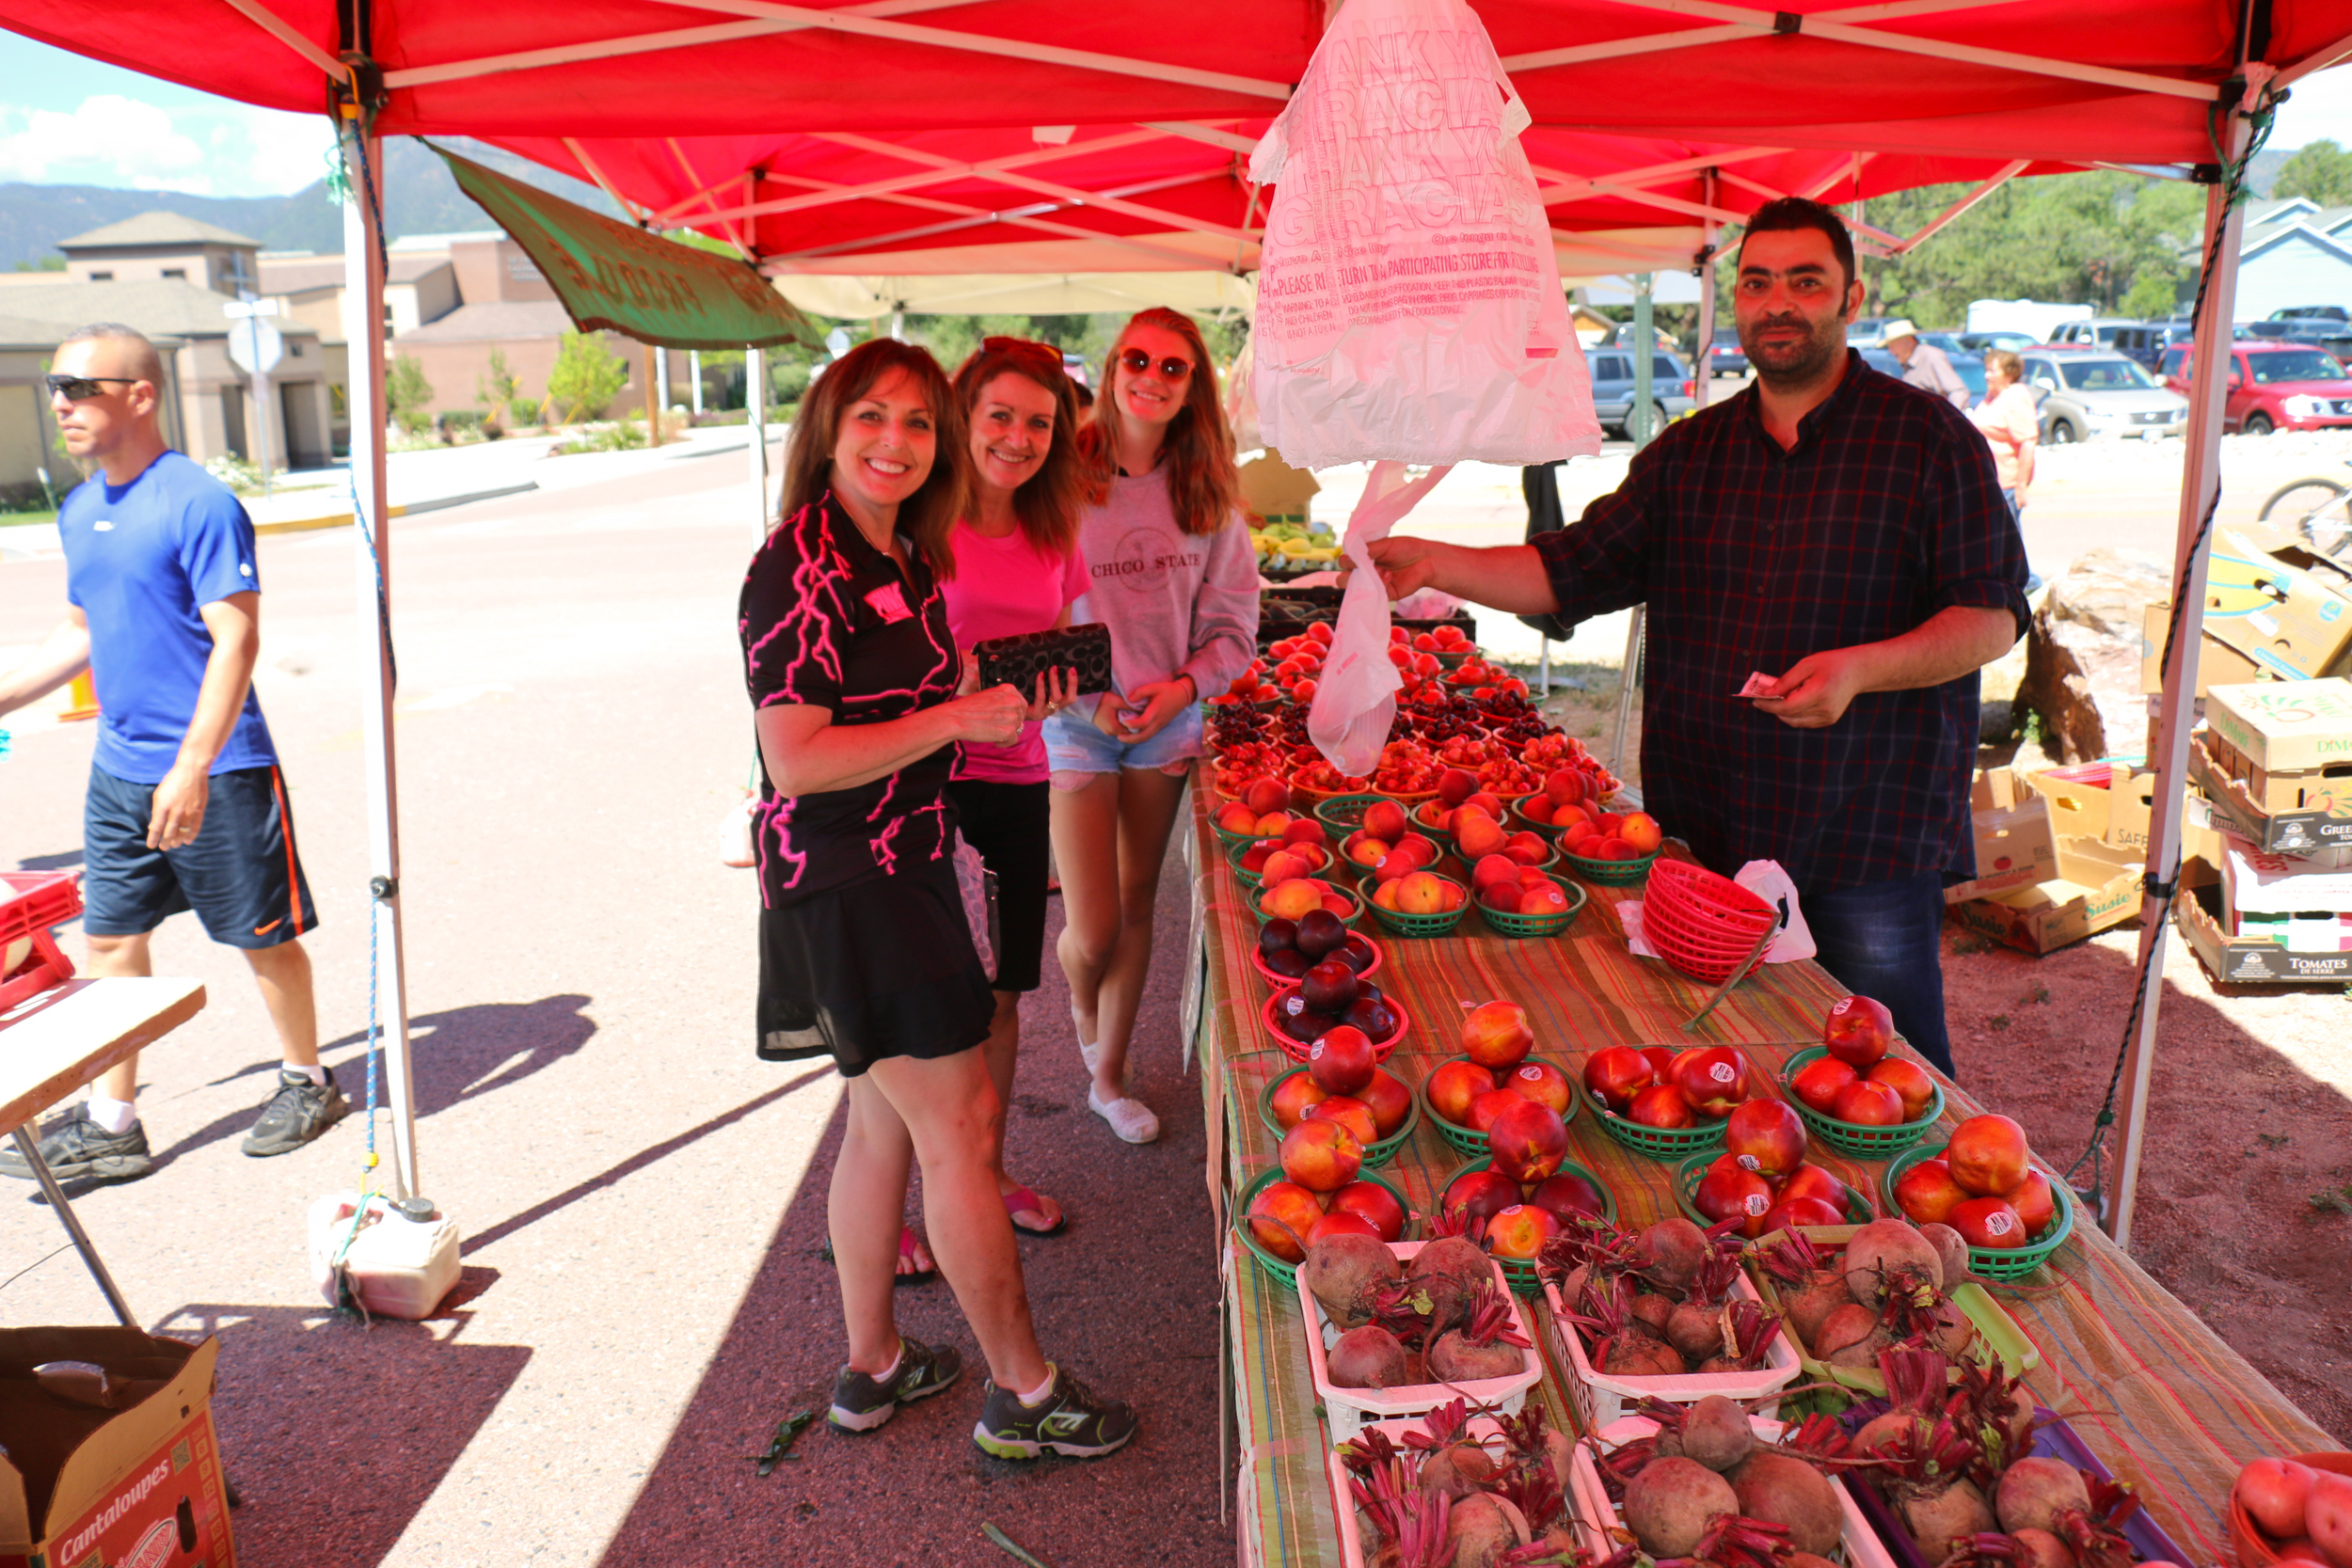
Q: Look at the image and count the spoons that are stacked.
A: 0